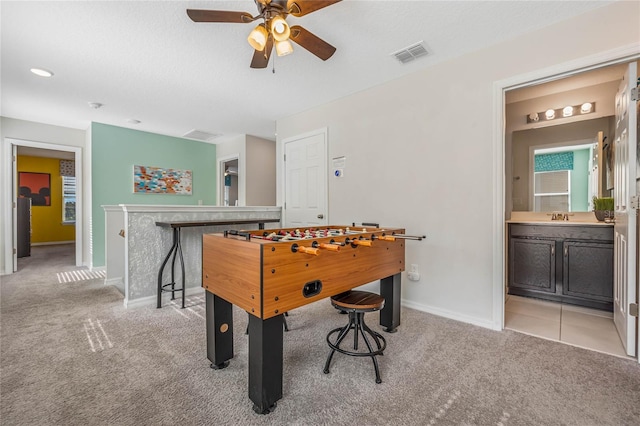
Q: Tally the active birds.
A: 0